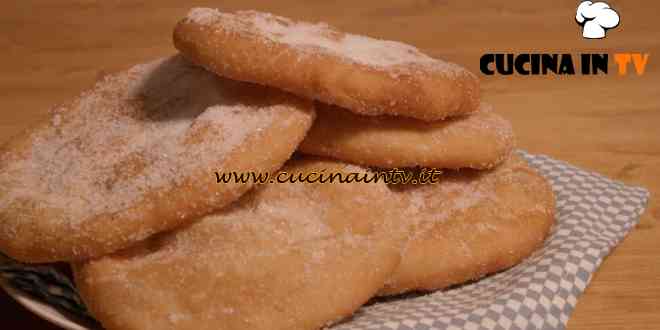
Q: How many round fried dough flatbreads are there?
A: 5